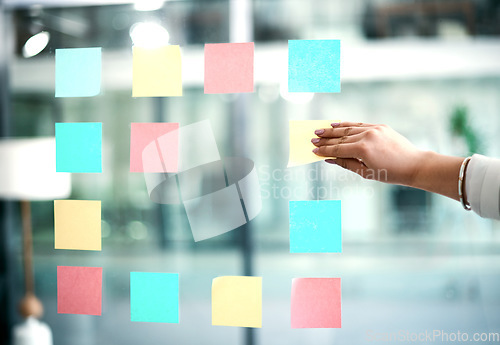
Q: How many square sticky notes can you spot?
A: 13